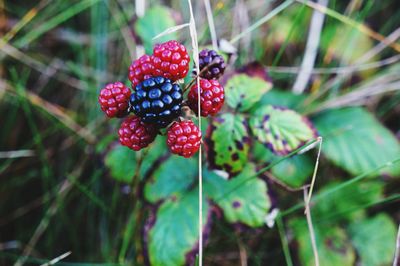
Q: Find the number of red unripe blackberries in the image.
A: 6